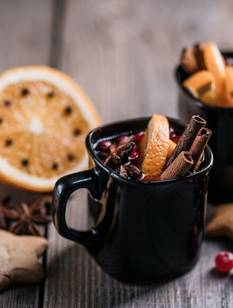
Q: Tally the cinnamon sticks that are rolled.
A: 3